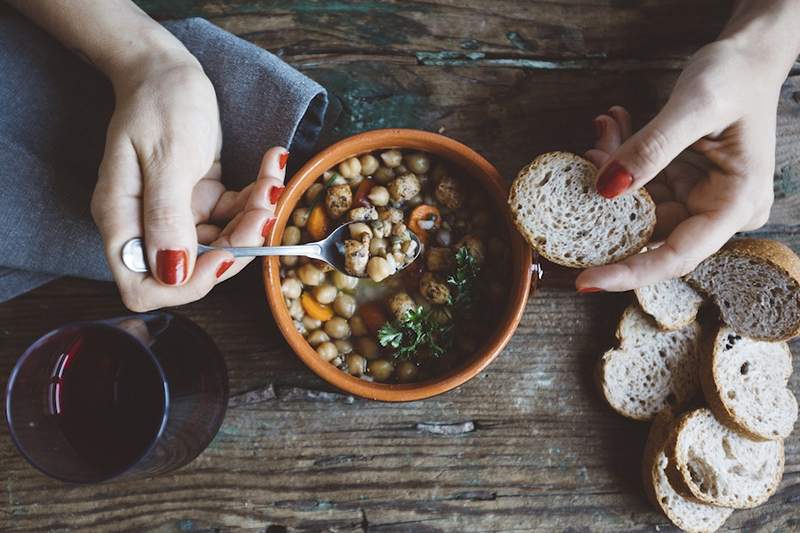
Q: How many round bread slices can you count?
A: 7